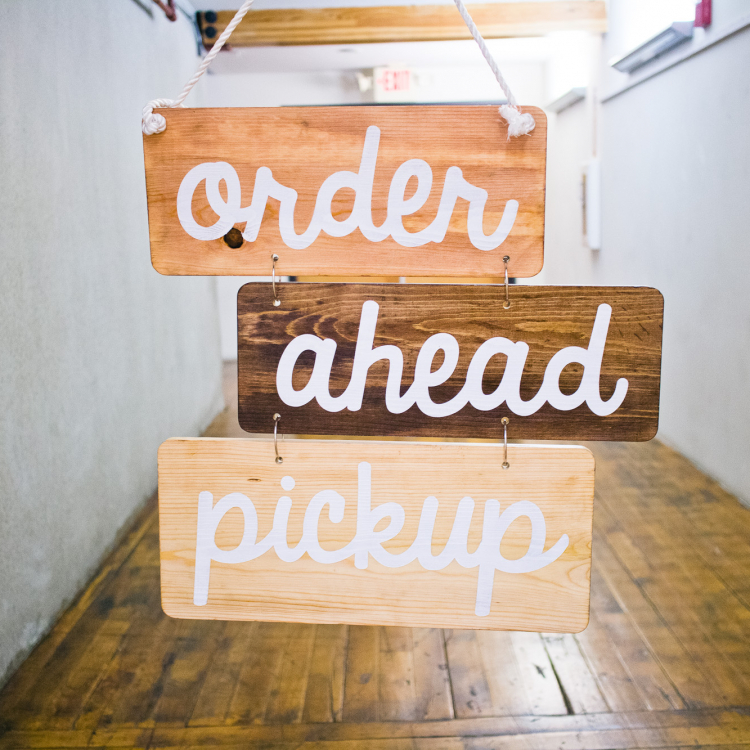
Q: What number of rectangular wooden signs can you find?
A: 3